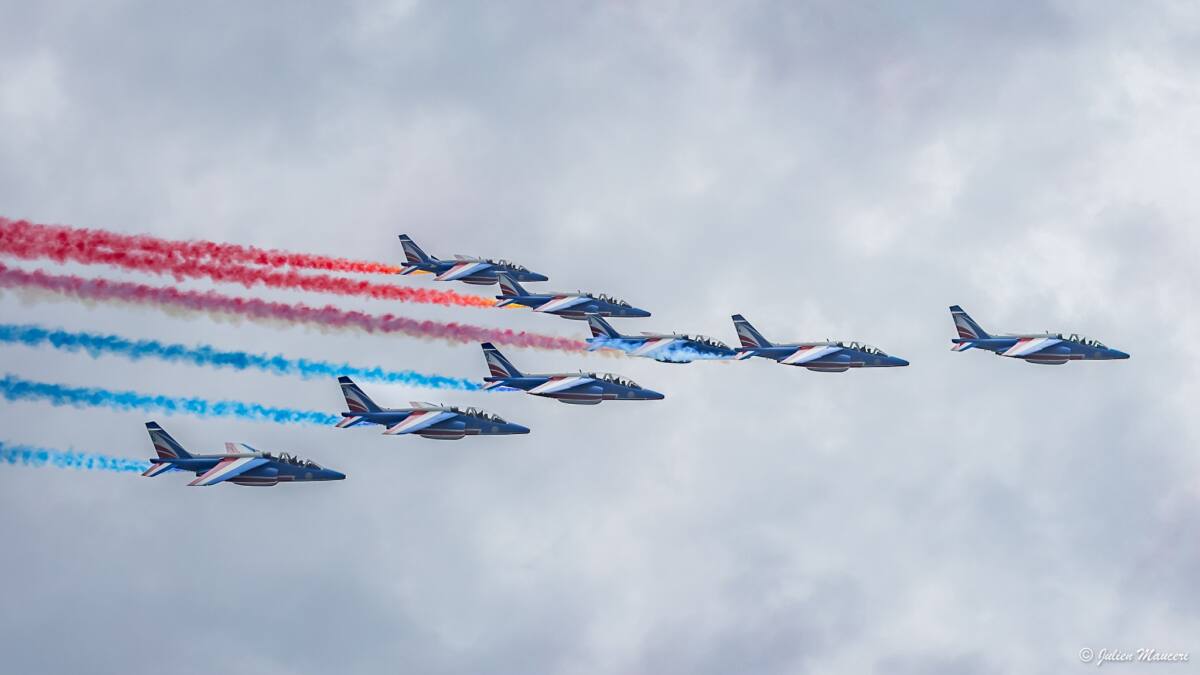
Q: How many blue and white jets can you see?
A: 8